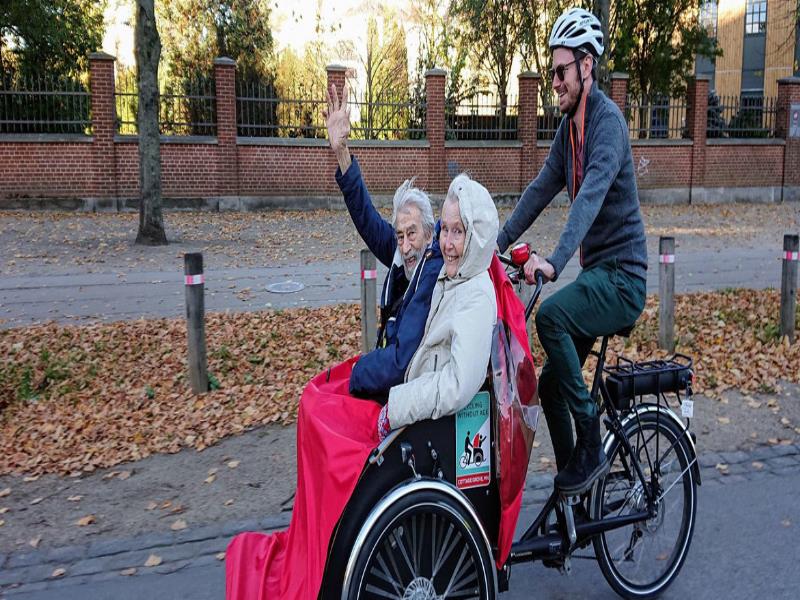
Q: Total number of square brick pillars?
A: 8